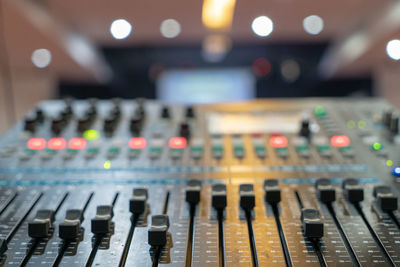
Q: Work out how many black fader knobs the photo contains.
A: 13